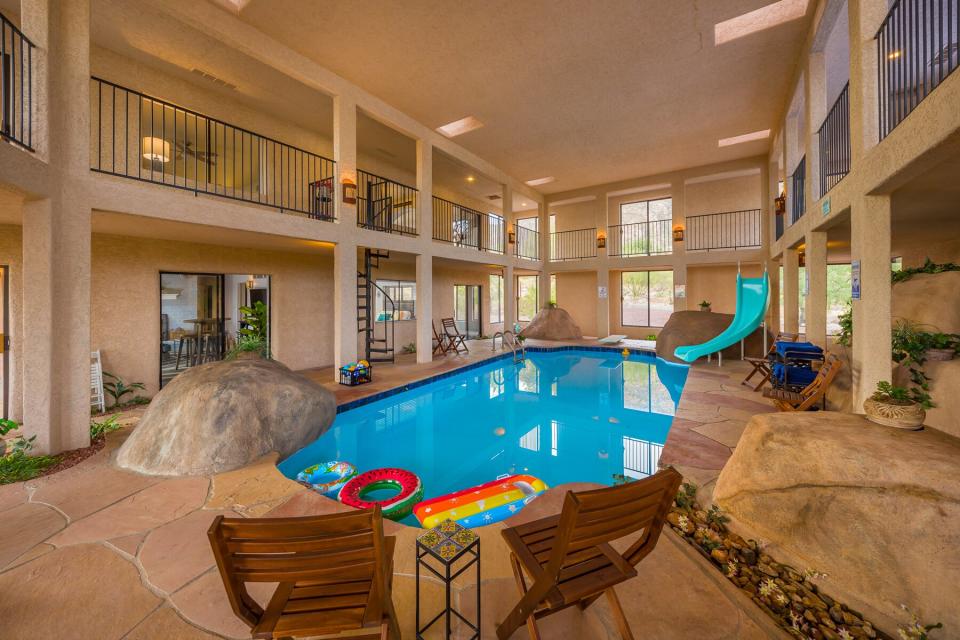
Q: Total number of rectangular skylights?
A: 5